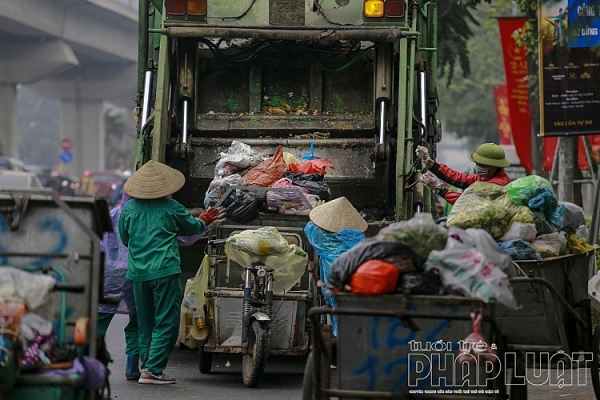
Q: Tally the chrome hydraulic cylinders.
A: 4